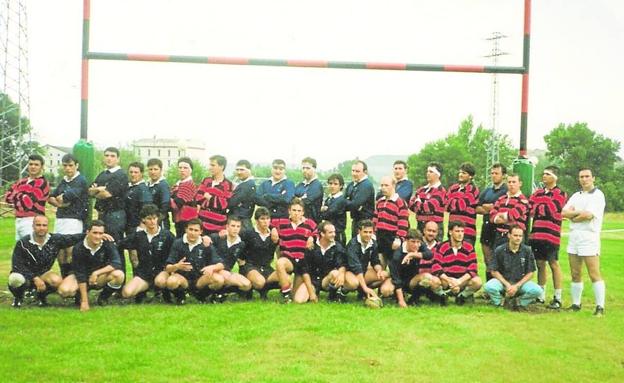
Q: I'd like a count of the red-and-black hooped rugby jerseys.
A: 11